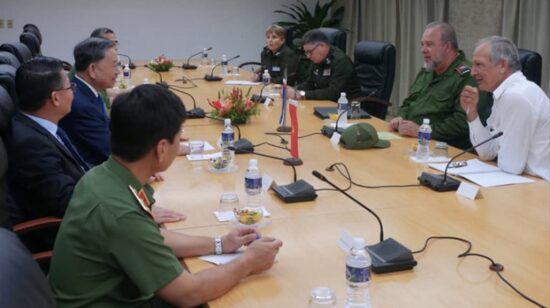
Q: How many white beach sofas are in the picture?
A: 0